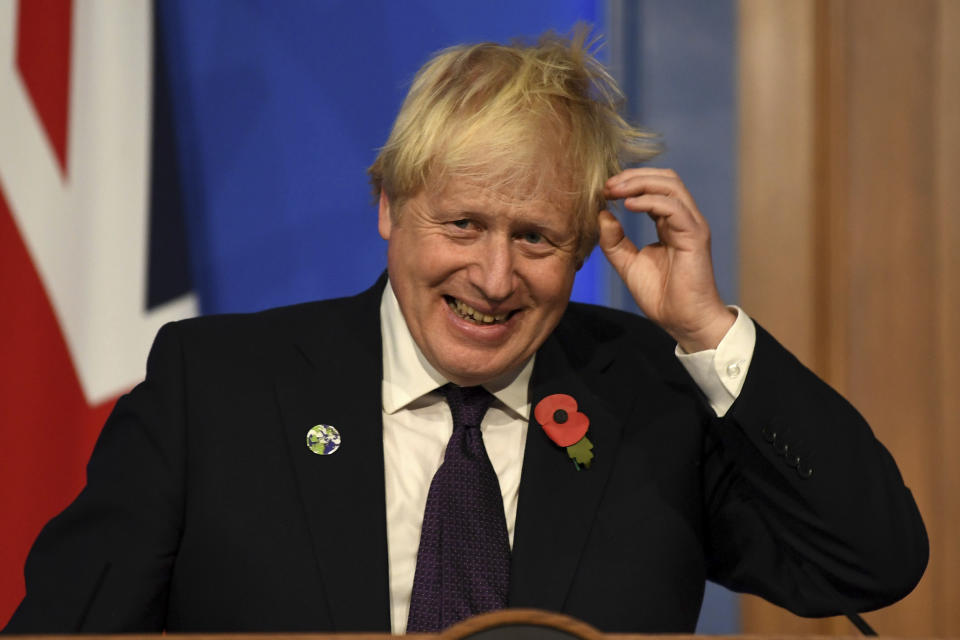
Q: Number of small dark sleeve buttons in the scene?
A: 4